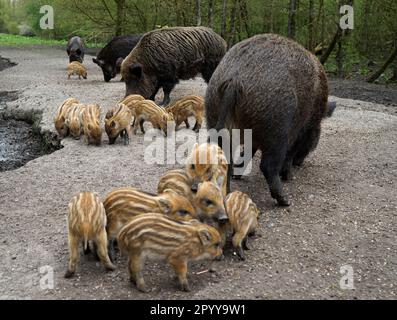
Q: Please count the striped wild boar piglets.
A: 14